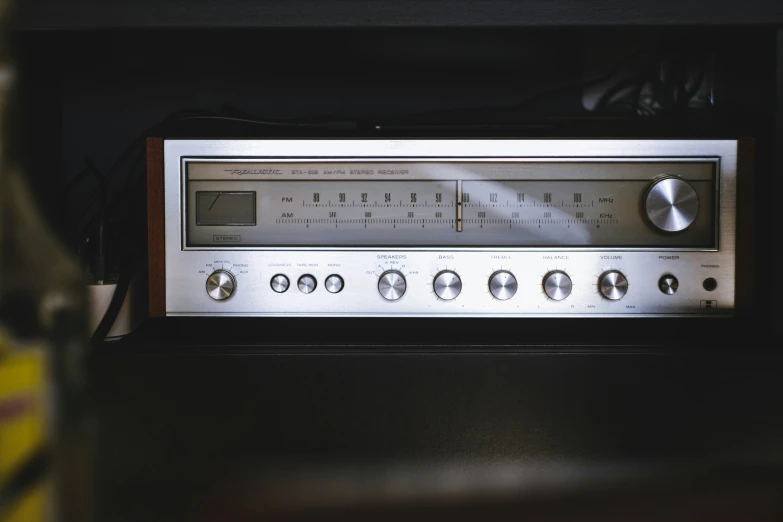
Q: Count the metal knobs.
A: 11